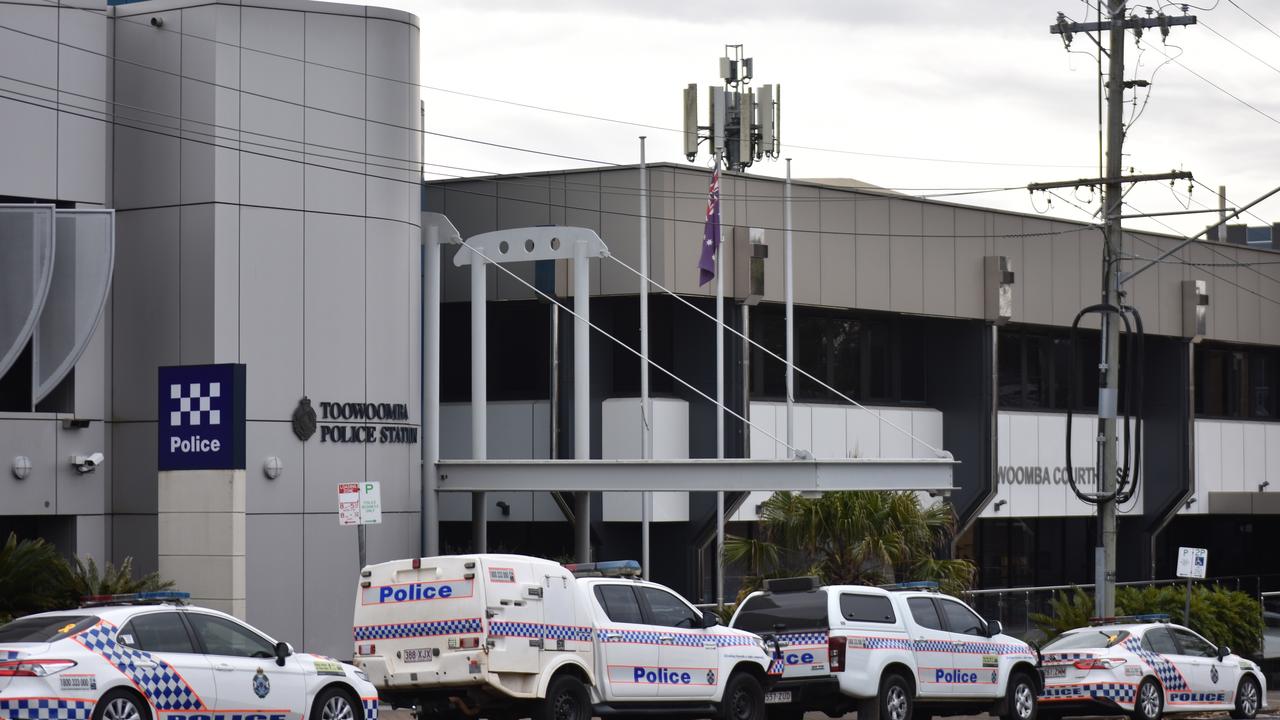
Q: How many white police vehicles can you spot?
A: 4